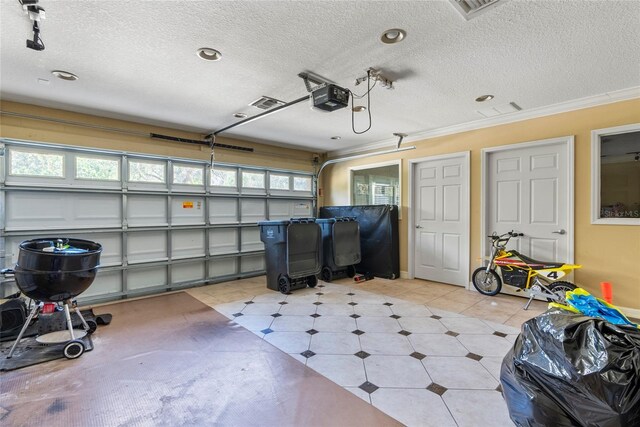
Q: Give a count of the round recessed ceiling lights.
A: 7